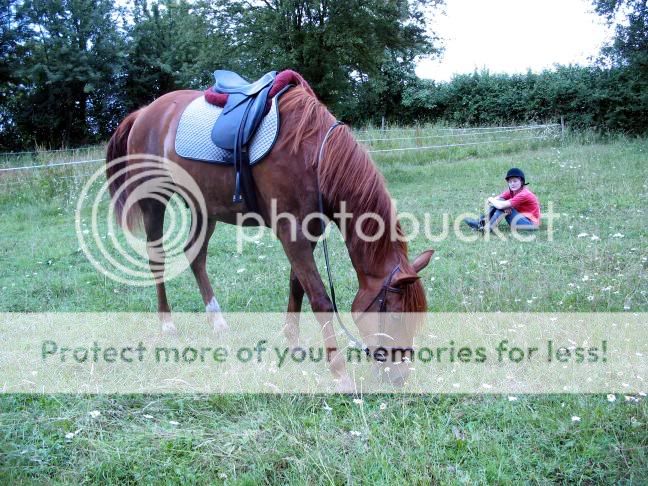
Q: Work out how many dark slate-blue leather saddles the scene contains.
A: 1